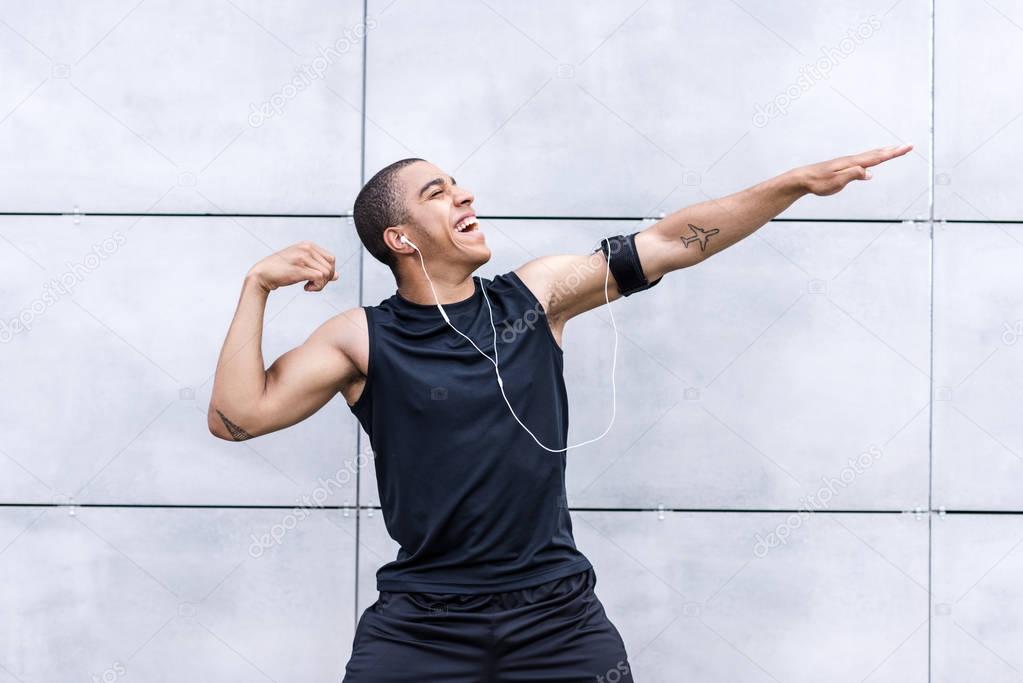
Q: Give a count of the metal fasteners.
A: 11